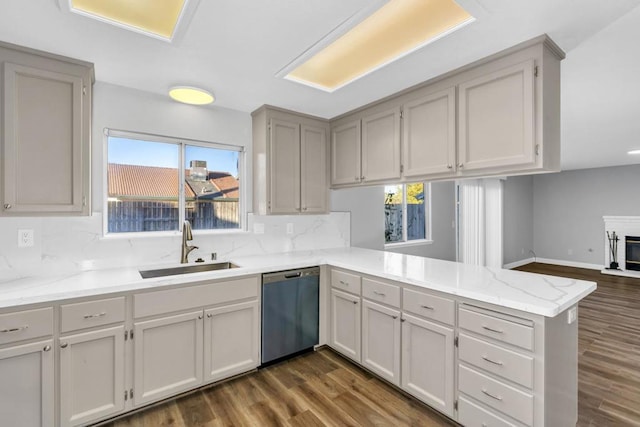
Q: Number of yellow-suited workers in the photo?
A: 0